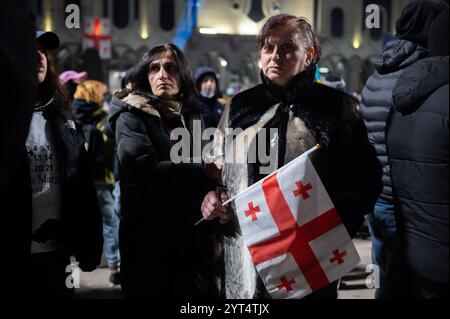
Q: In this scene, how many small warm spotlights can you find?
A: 3